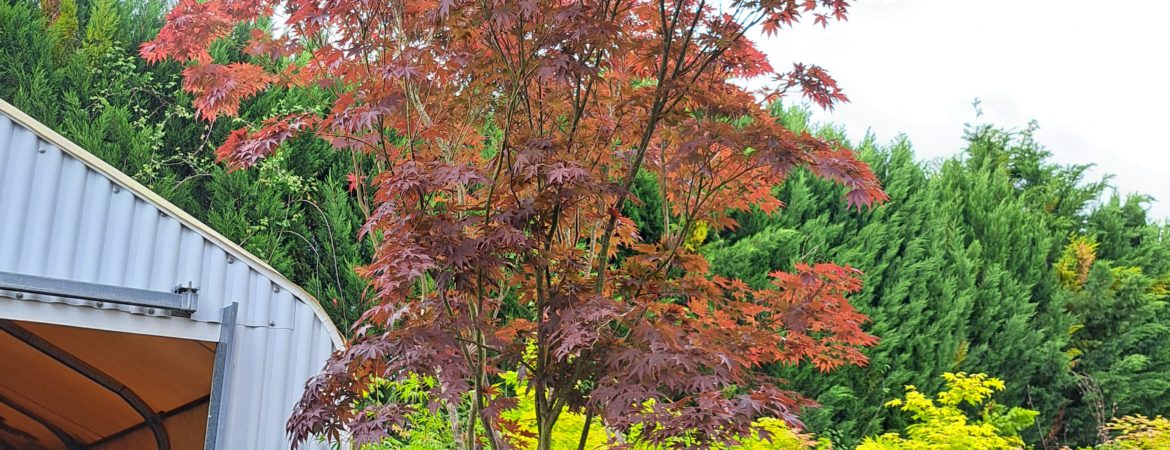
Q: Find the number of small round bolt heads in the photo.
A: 9